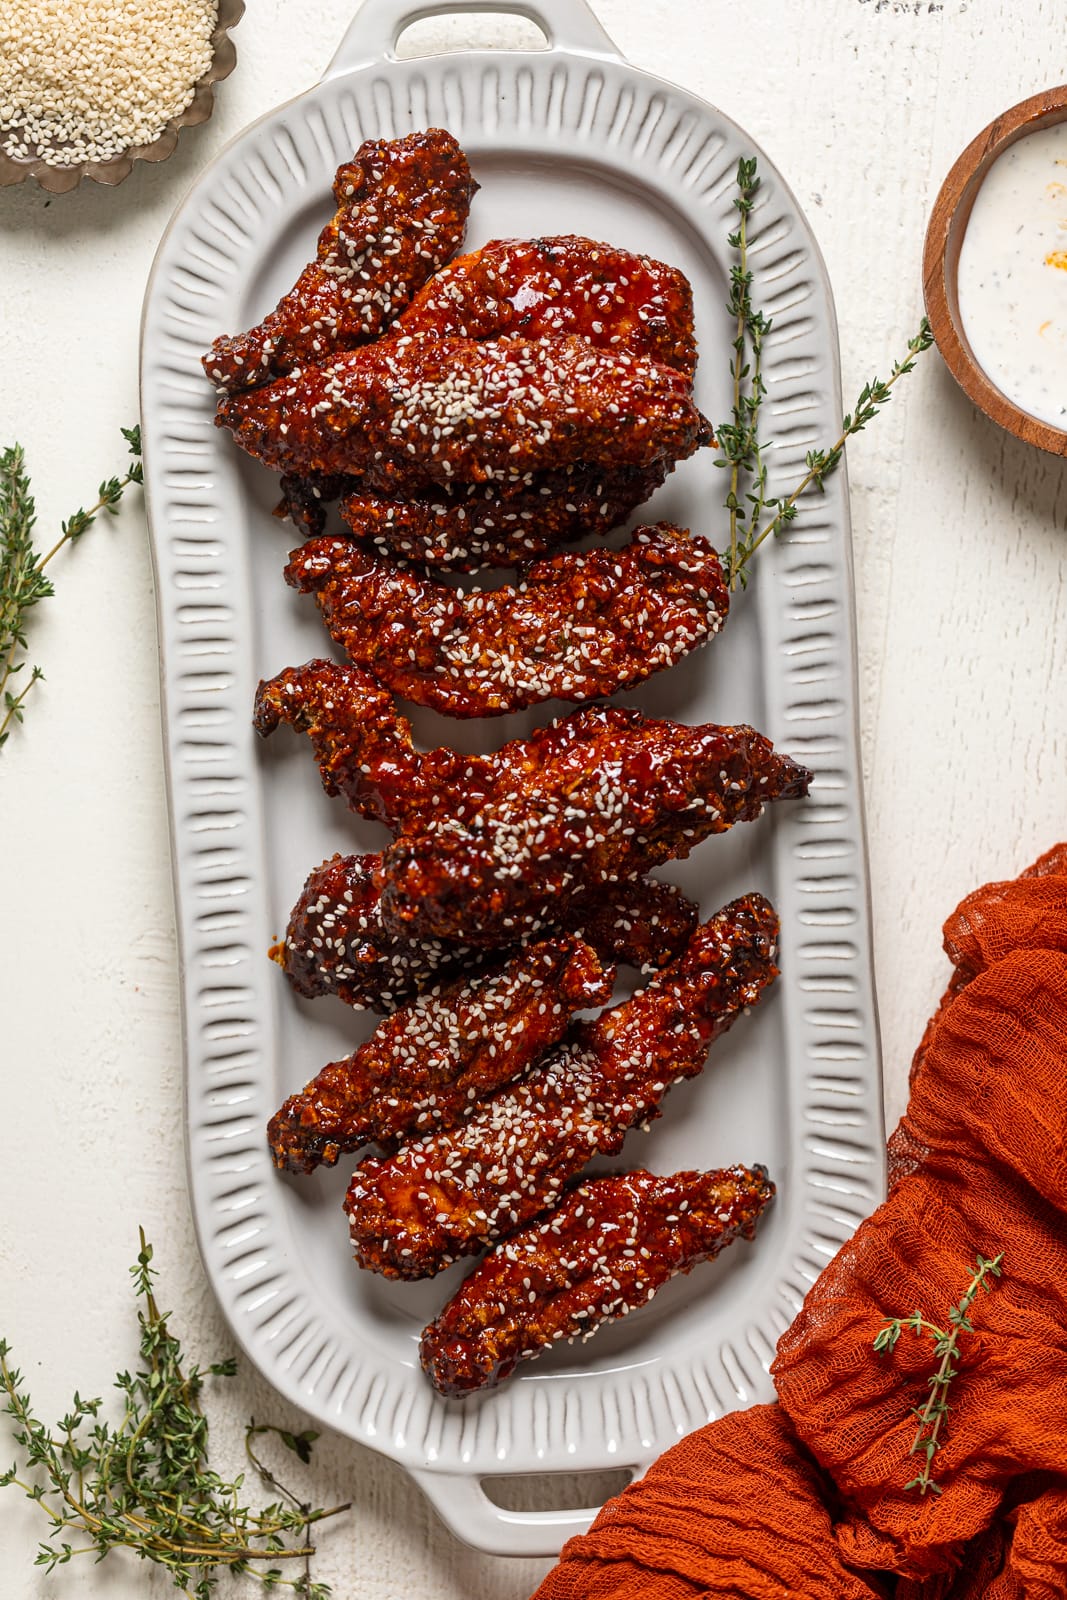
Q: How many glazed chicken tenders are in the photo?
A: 11